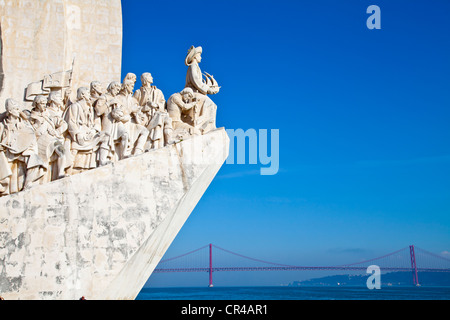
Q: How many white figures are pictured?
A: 11